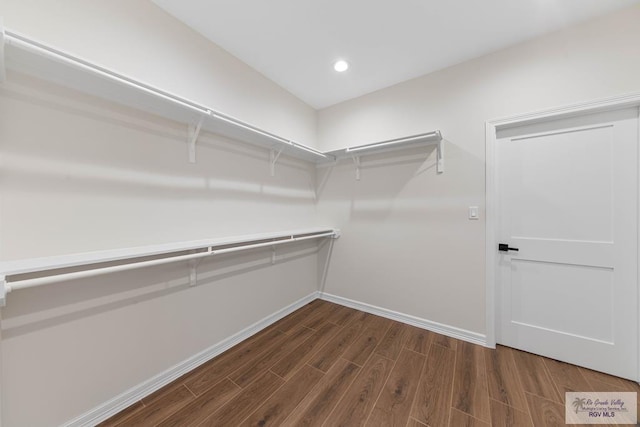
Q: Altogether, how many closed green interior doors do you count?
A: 0